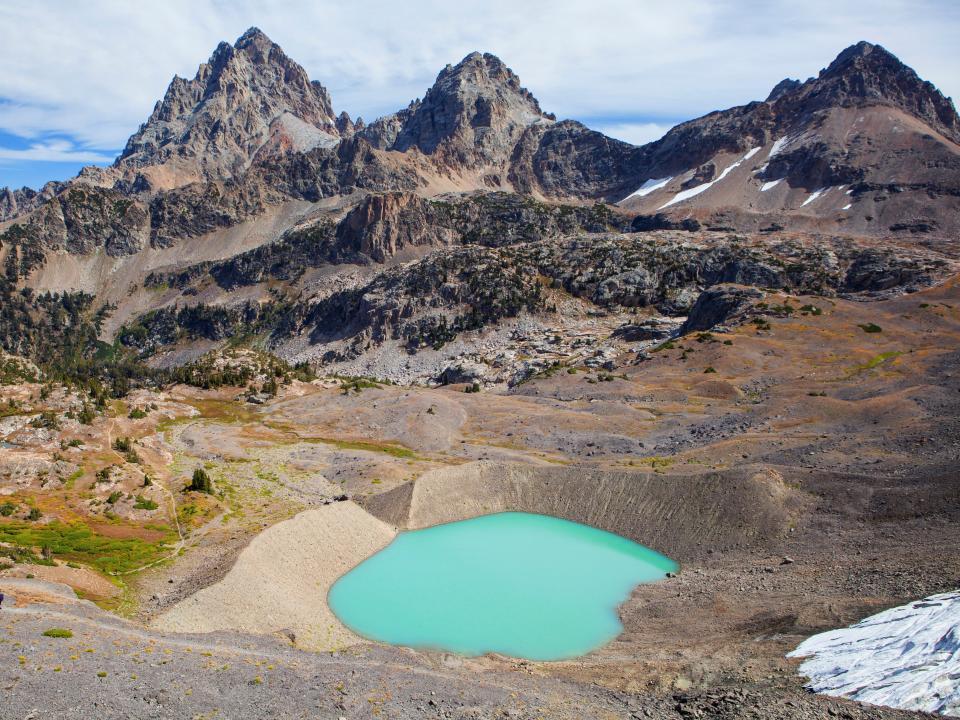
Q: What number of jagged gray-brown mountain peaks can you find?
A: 3